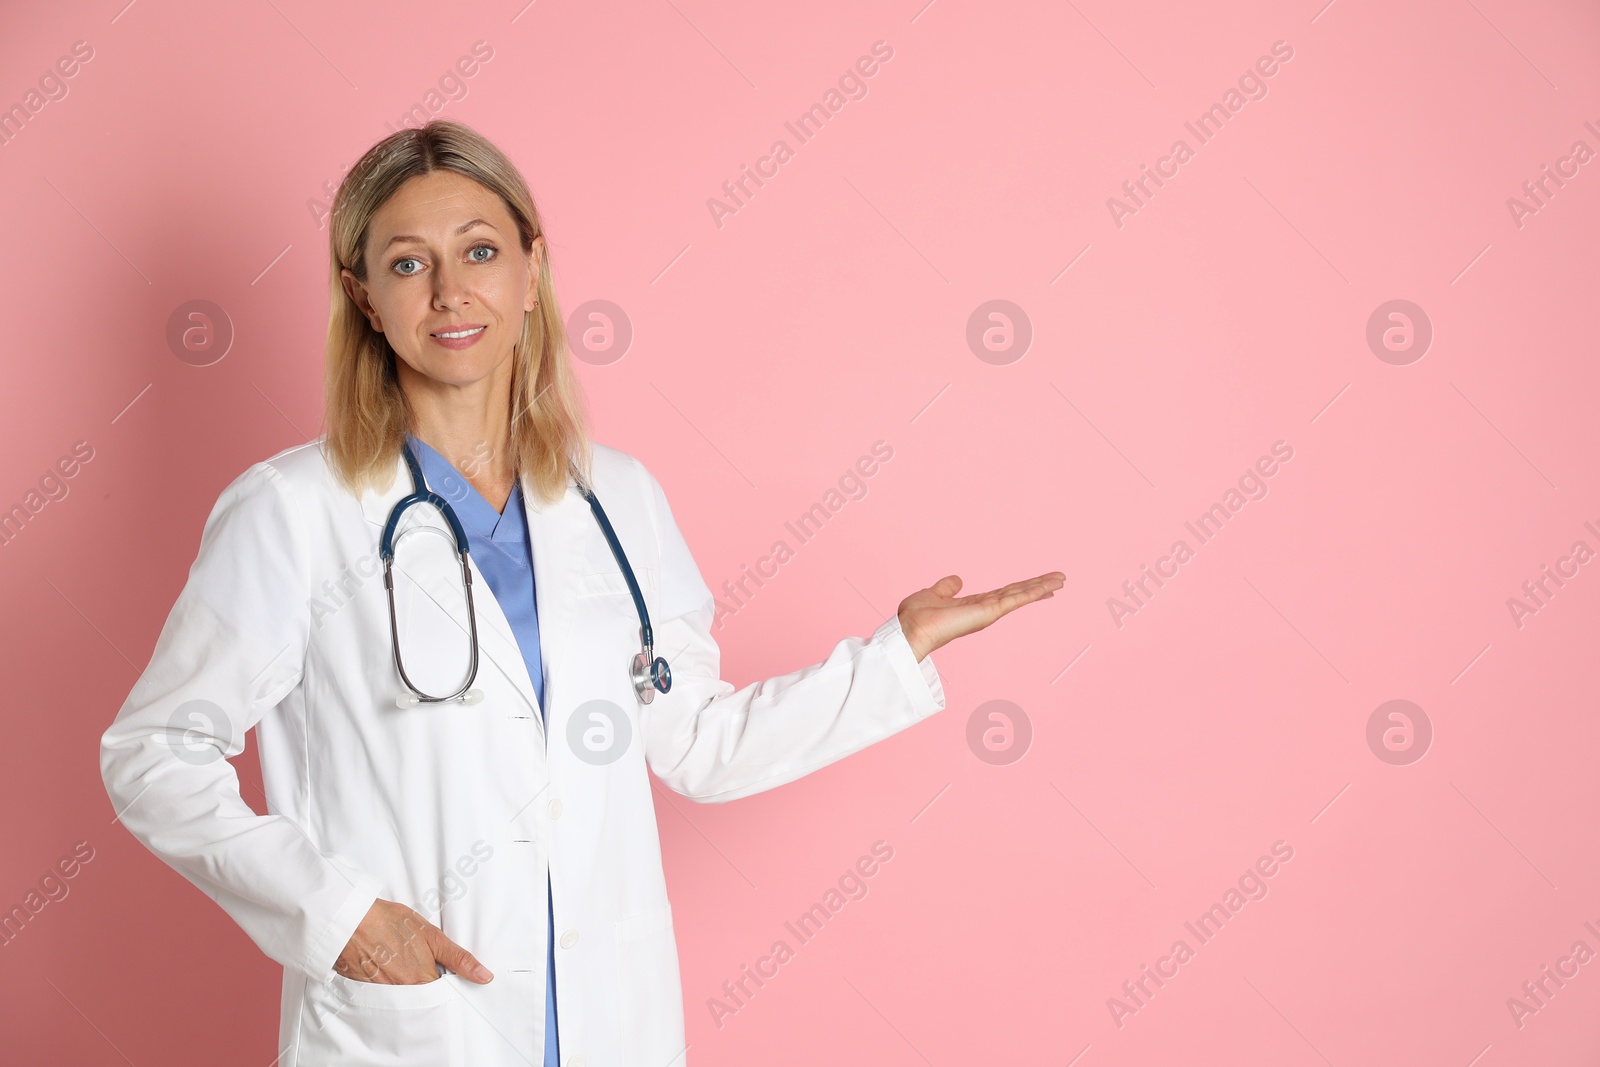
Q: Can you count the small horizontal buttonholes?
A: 3